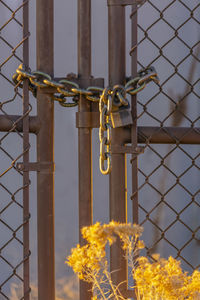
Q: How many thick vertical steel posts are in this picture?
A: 3